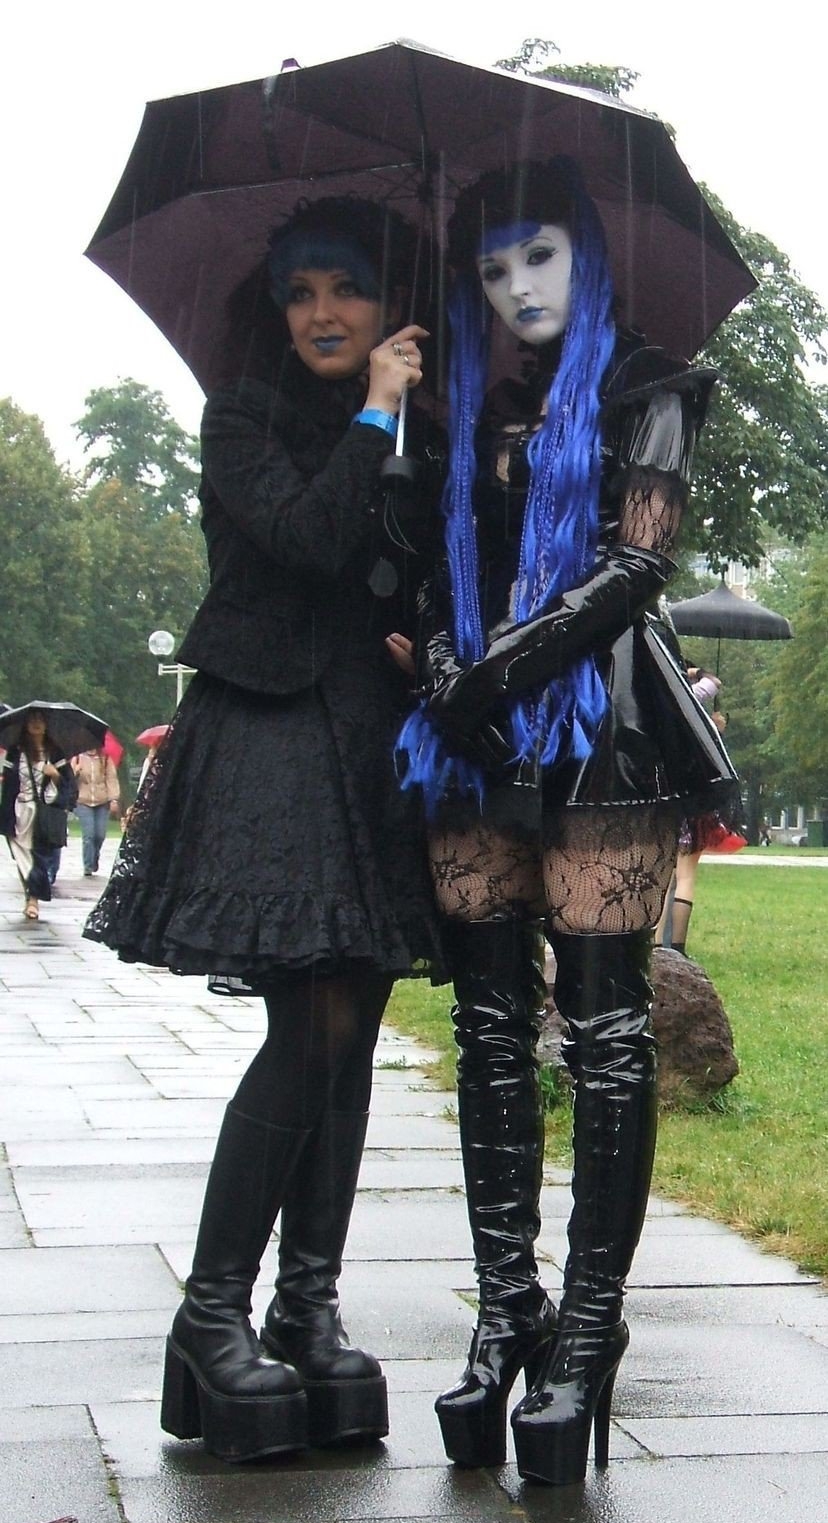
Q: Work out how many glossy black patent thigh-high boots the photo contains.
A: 2